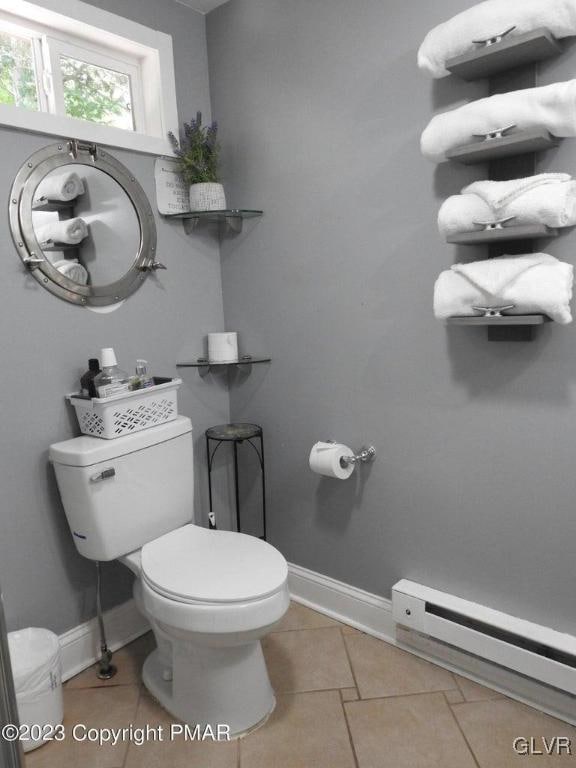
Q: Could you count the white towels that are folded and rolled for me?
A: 4